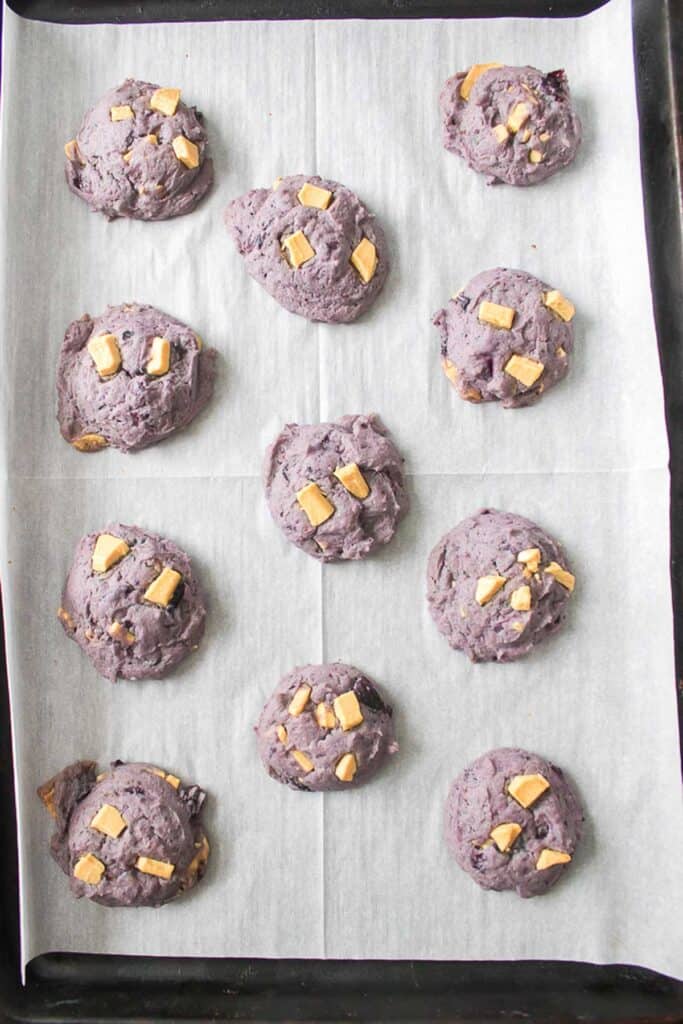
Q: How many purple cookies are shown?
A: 11